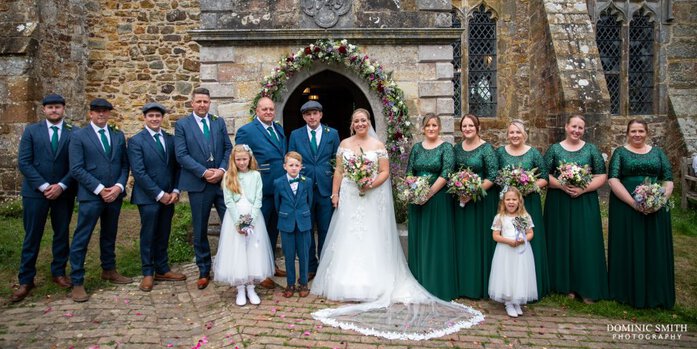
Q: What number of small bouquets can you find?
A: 2